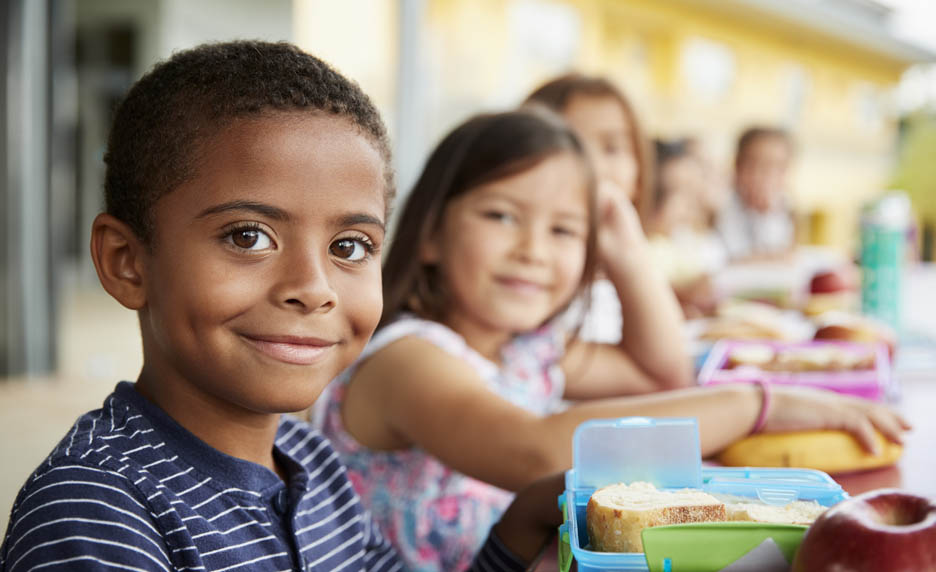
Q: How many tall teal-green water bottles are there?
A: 1